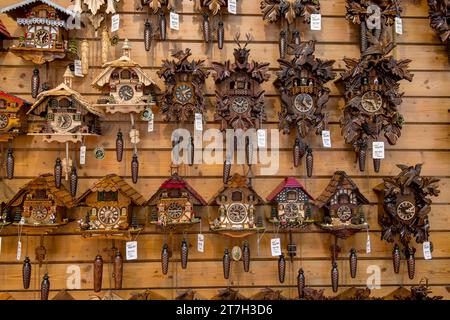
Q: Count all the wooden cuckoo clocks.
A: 15